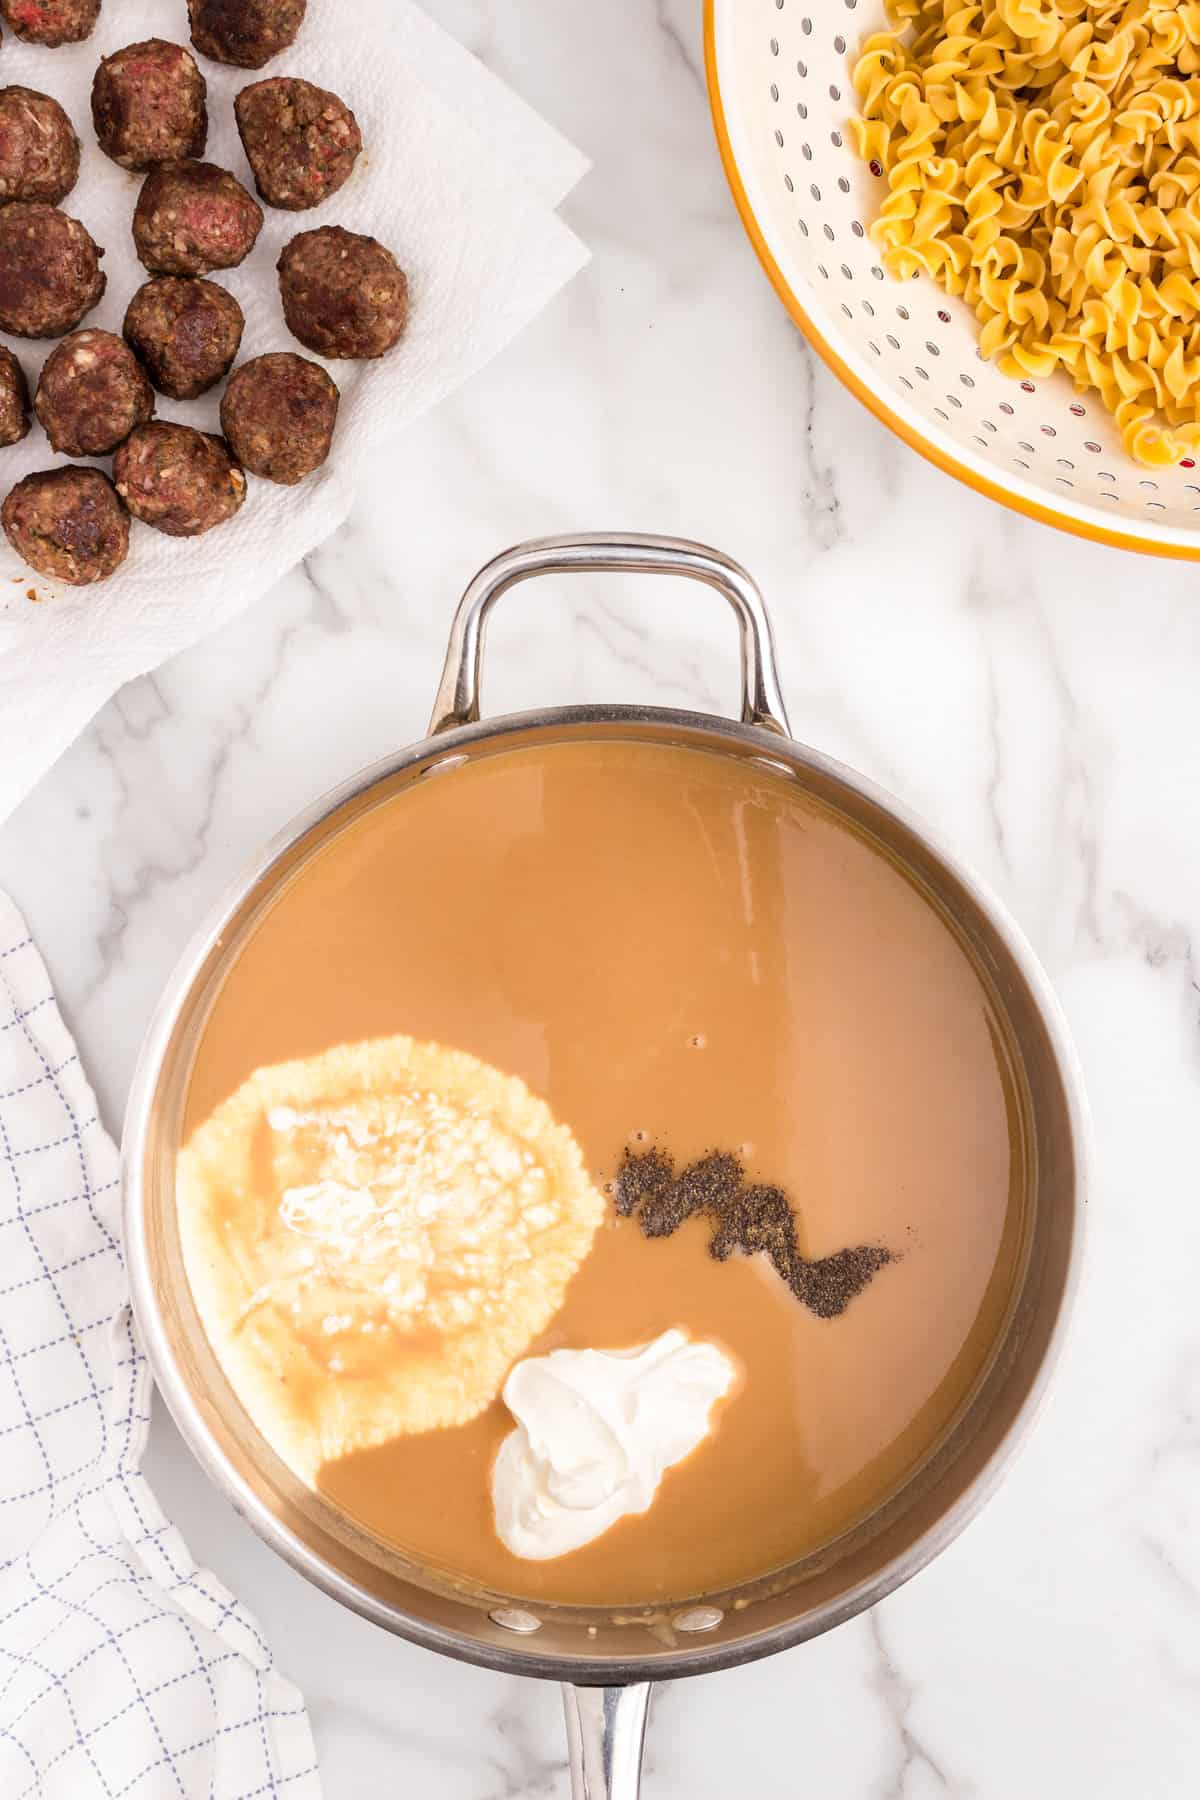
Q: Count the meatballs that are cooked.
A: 14